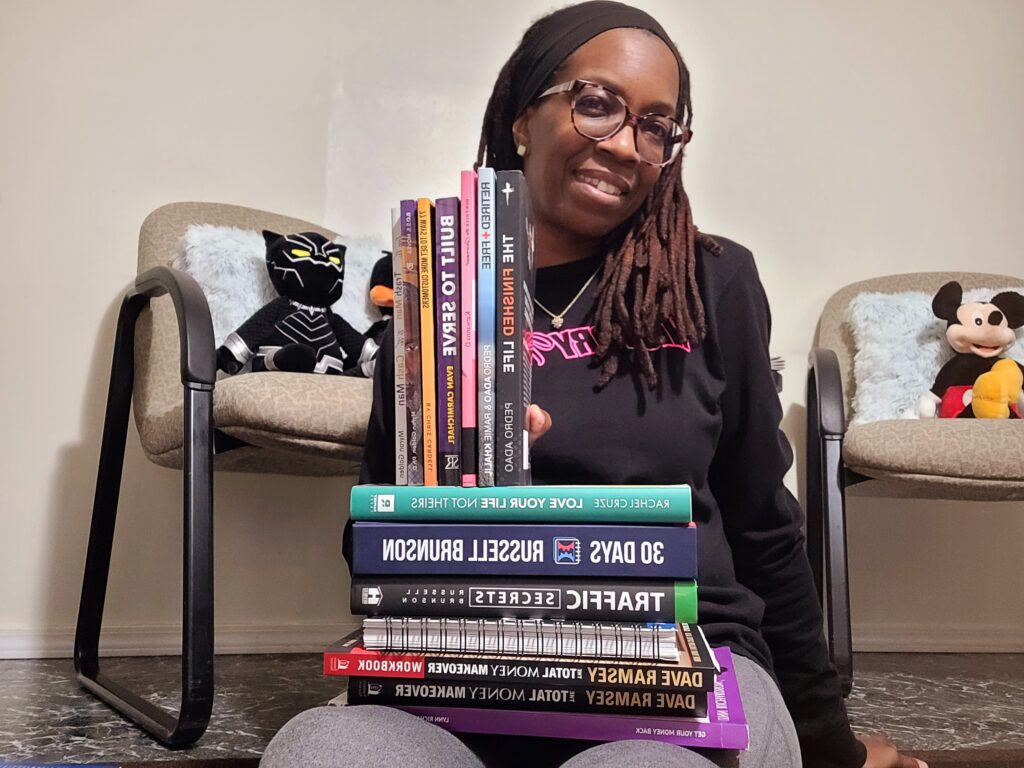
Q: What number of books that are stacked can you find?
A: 14